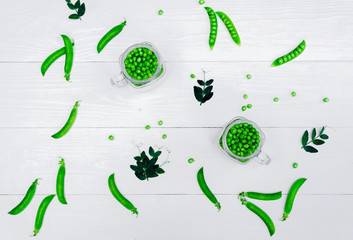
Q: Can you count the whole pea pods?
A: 12